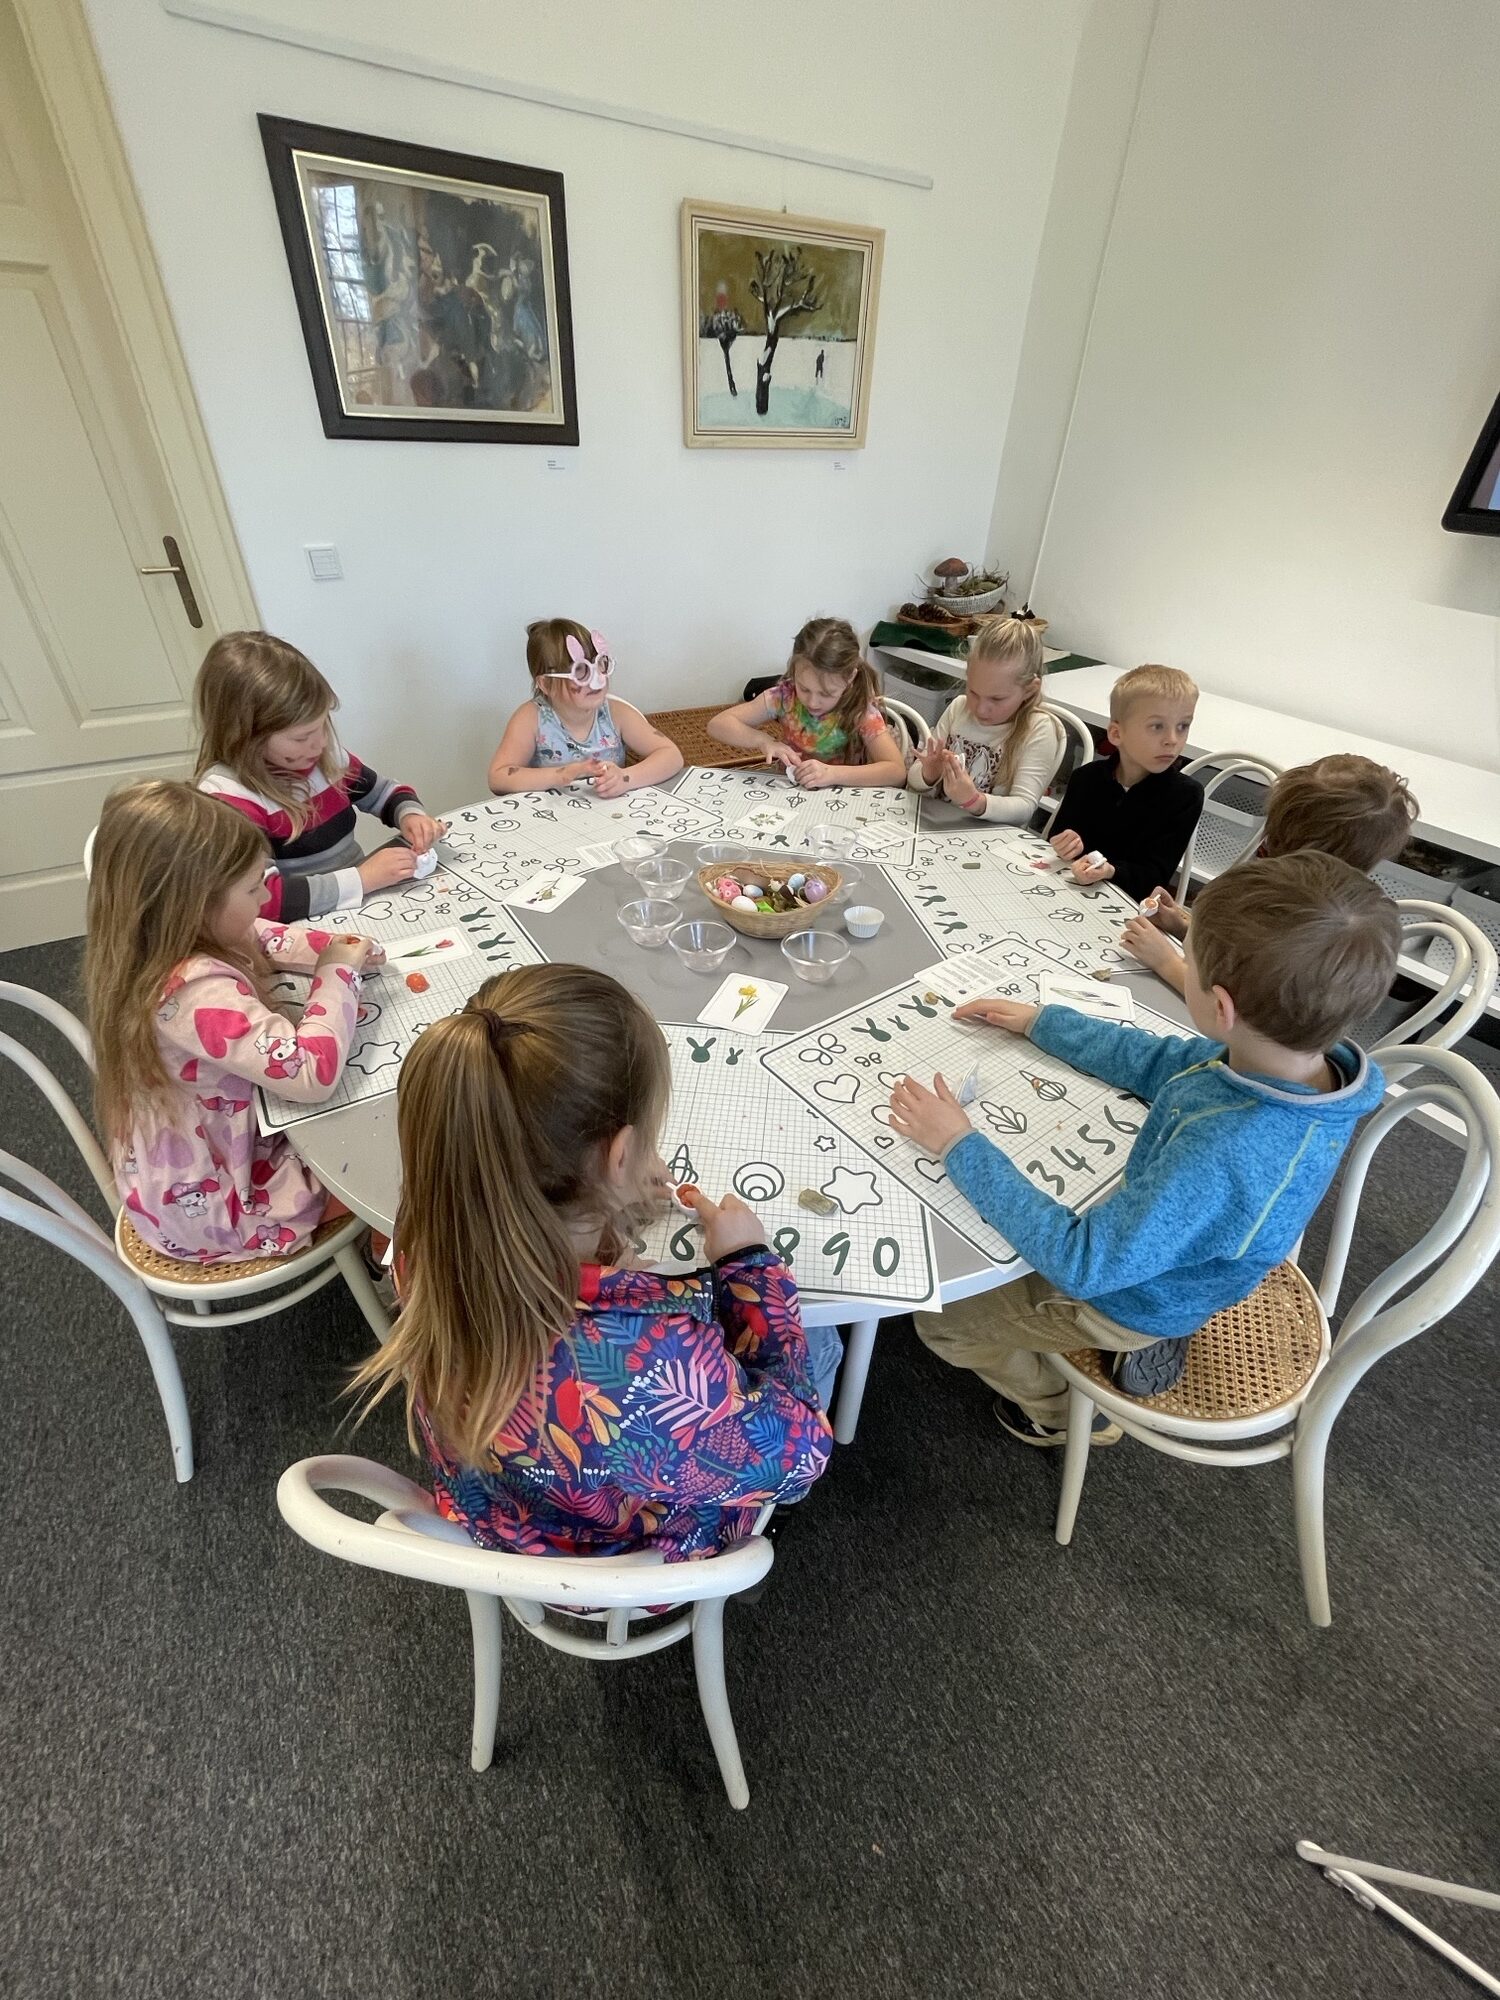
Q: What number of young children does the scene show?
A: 9